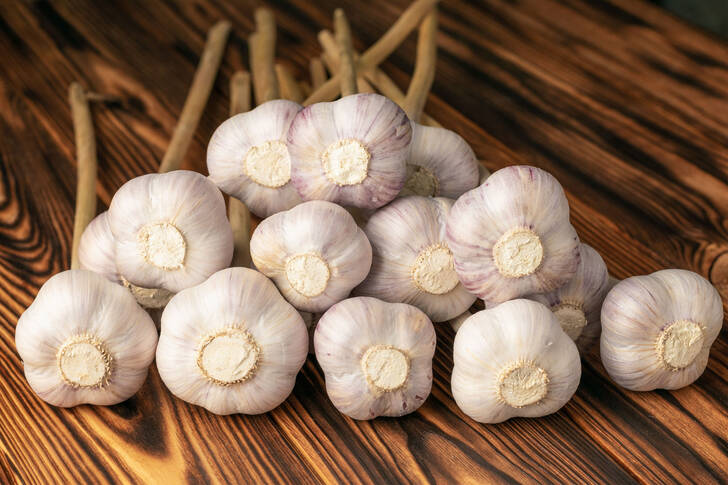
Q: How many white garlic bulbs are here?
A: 14